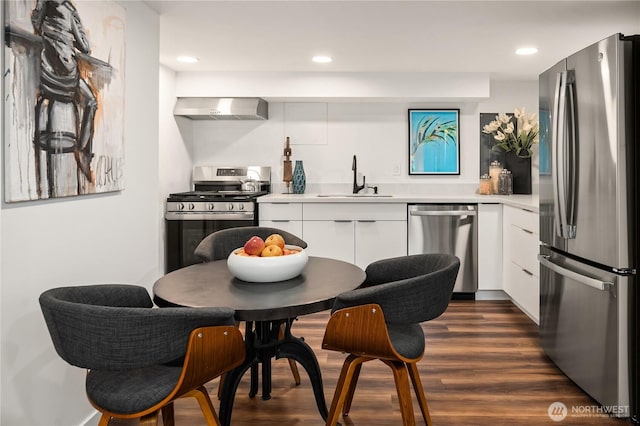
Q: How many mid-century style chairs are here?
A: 3